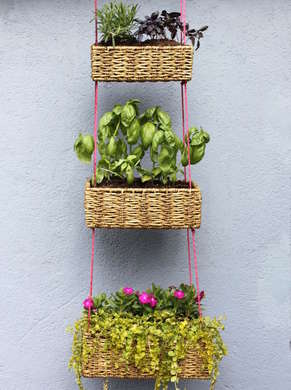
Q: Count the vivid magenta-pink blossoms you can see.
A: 5